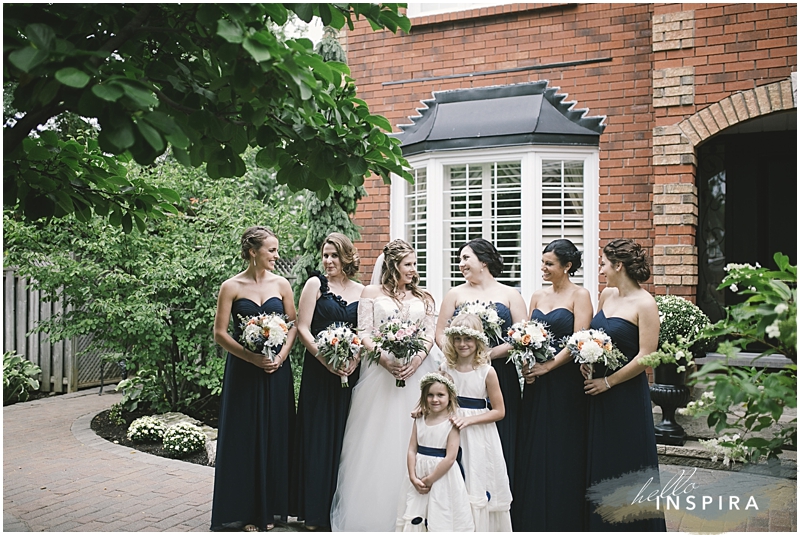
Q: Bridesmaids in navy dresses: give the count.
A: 5